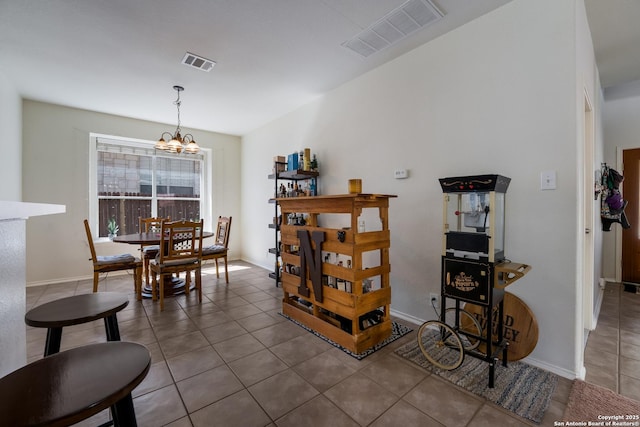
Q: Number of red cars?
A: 0